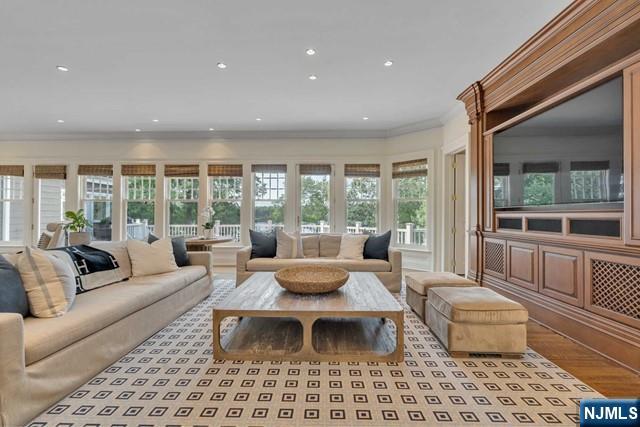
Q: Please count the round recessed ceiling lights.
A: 11